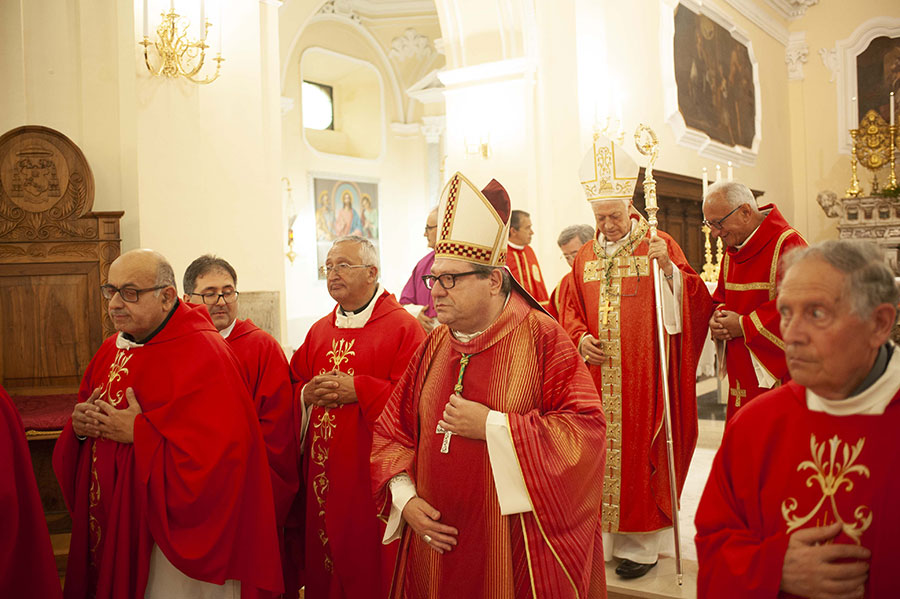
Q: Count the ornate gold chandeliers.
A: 1